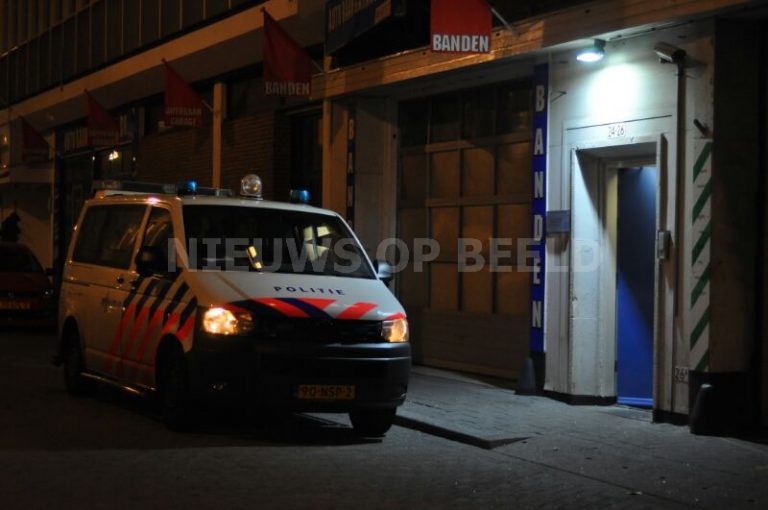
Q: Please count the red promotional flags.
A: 5